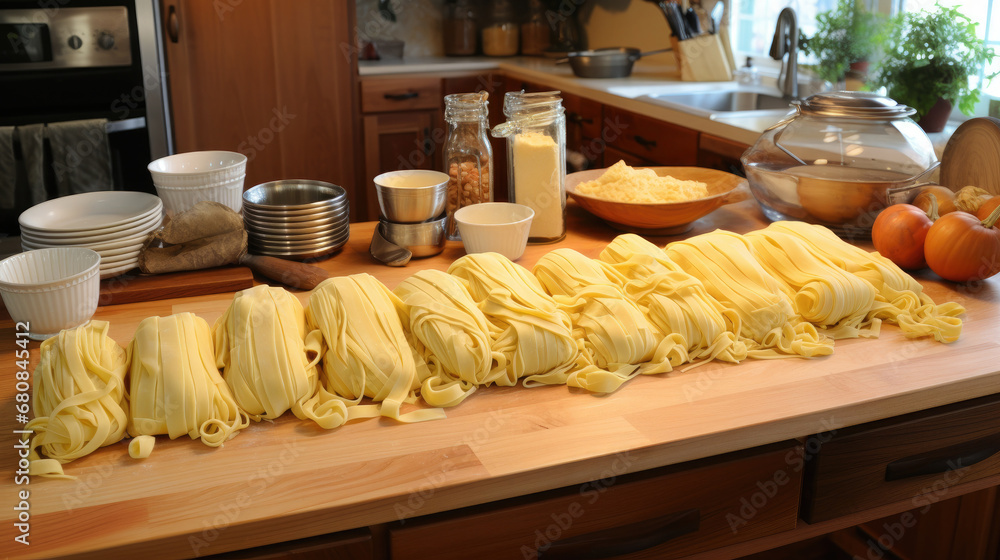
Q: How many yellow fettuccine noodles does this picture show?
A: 11